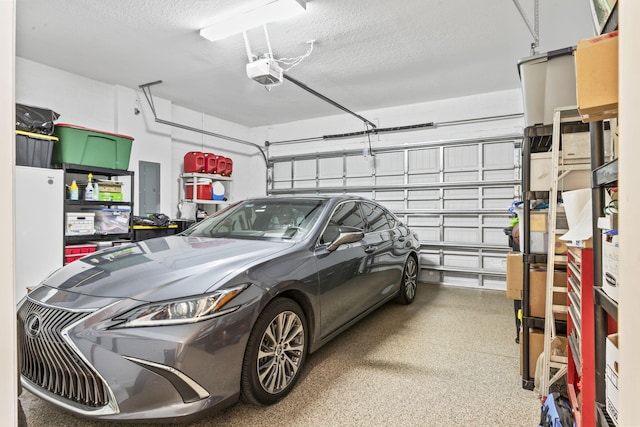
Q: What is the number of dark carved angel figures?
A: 0